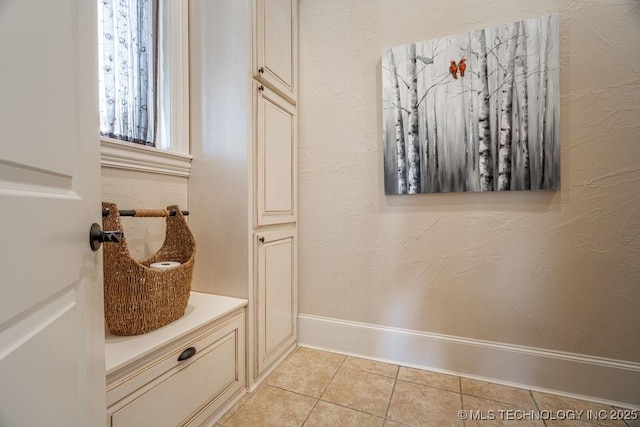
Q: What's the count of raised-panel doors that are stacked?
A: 3